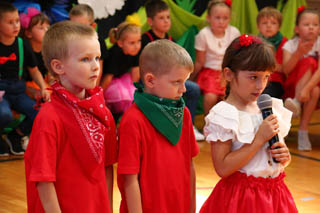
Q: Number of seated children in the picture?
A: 8